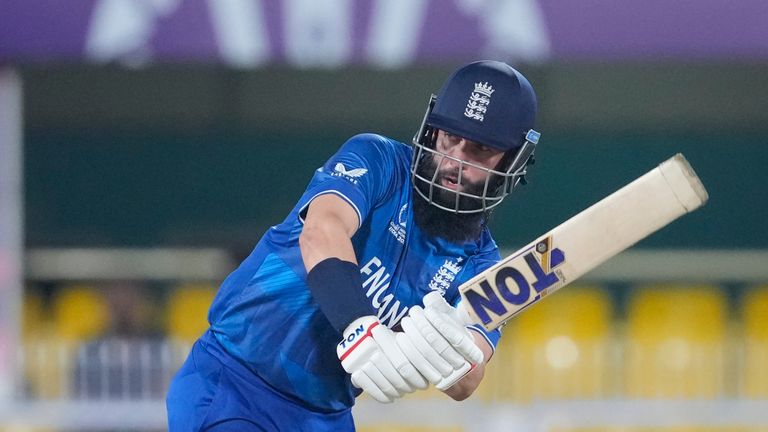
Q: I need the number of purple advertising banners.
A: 1